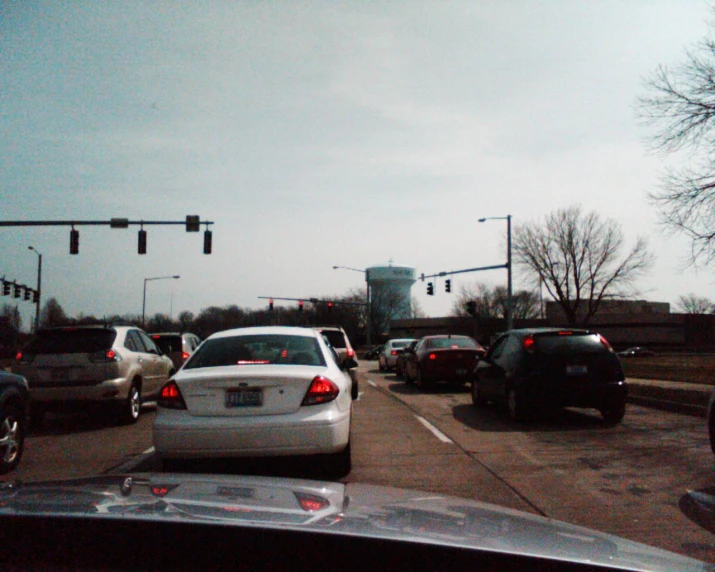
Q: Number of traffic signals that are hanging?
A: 12